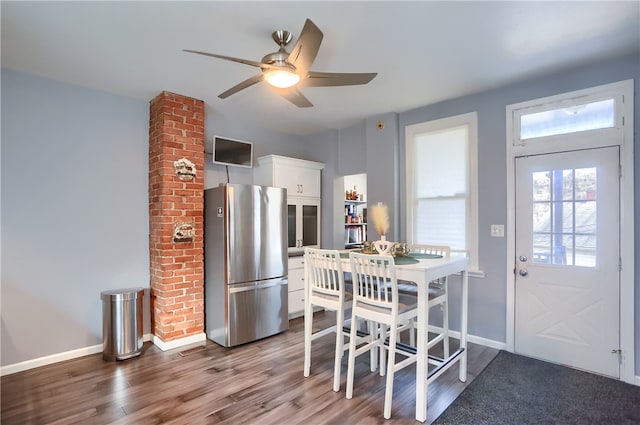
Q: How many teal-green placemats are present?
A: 4